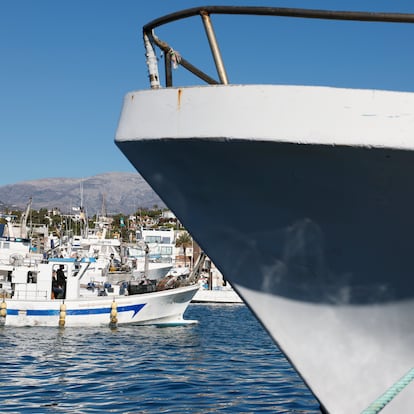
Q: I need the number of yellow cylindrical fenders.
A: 3